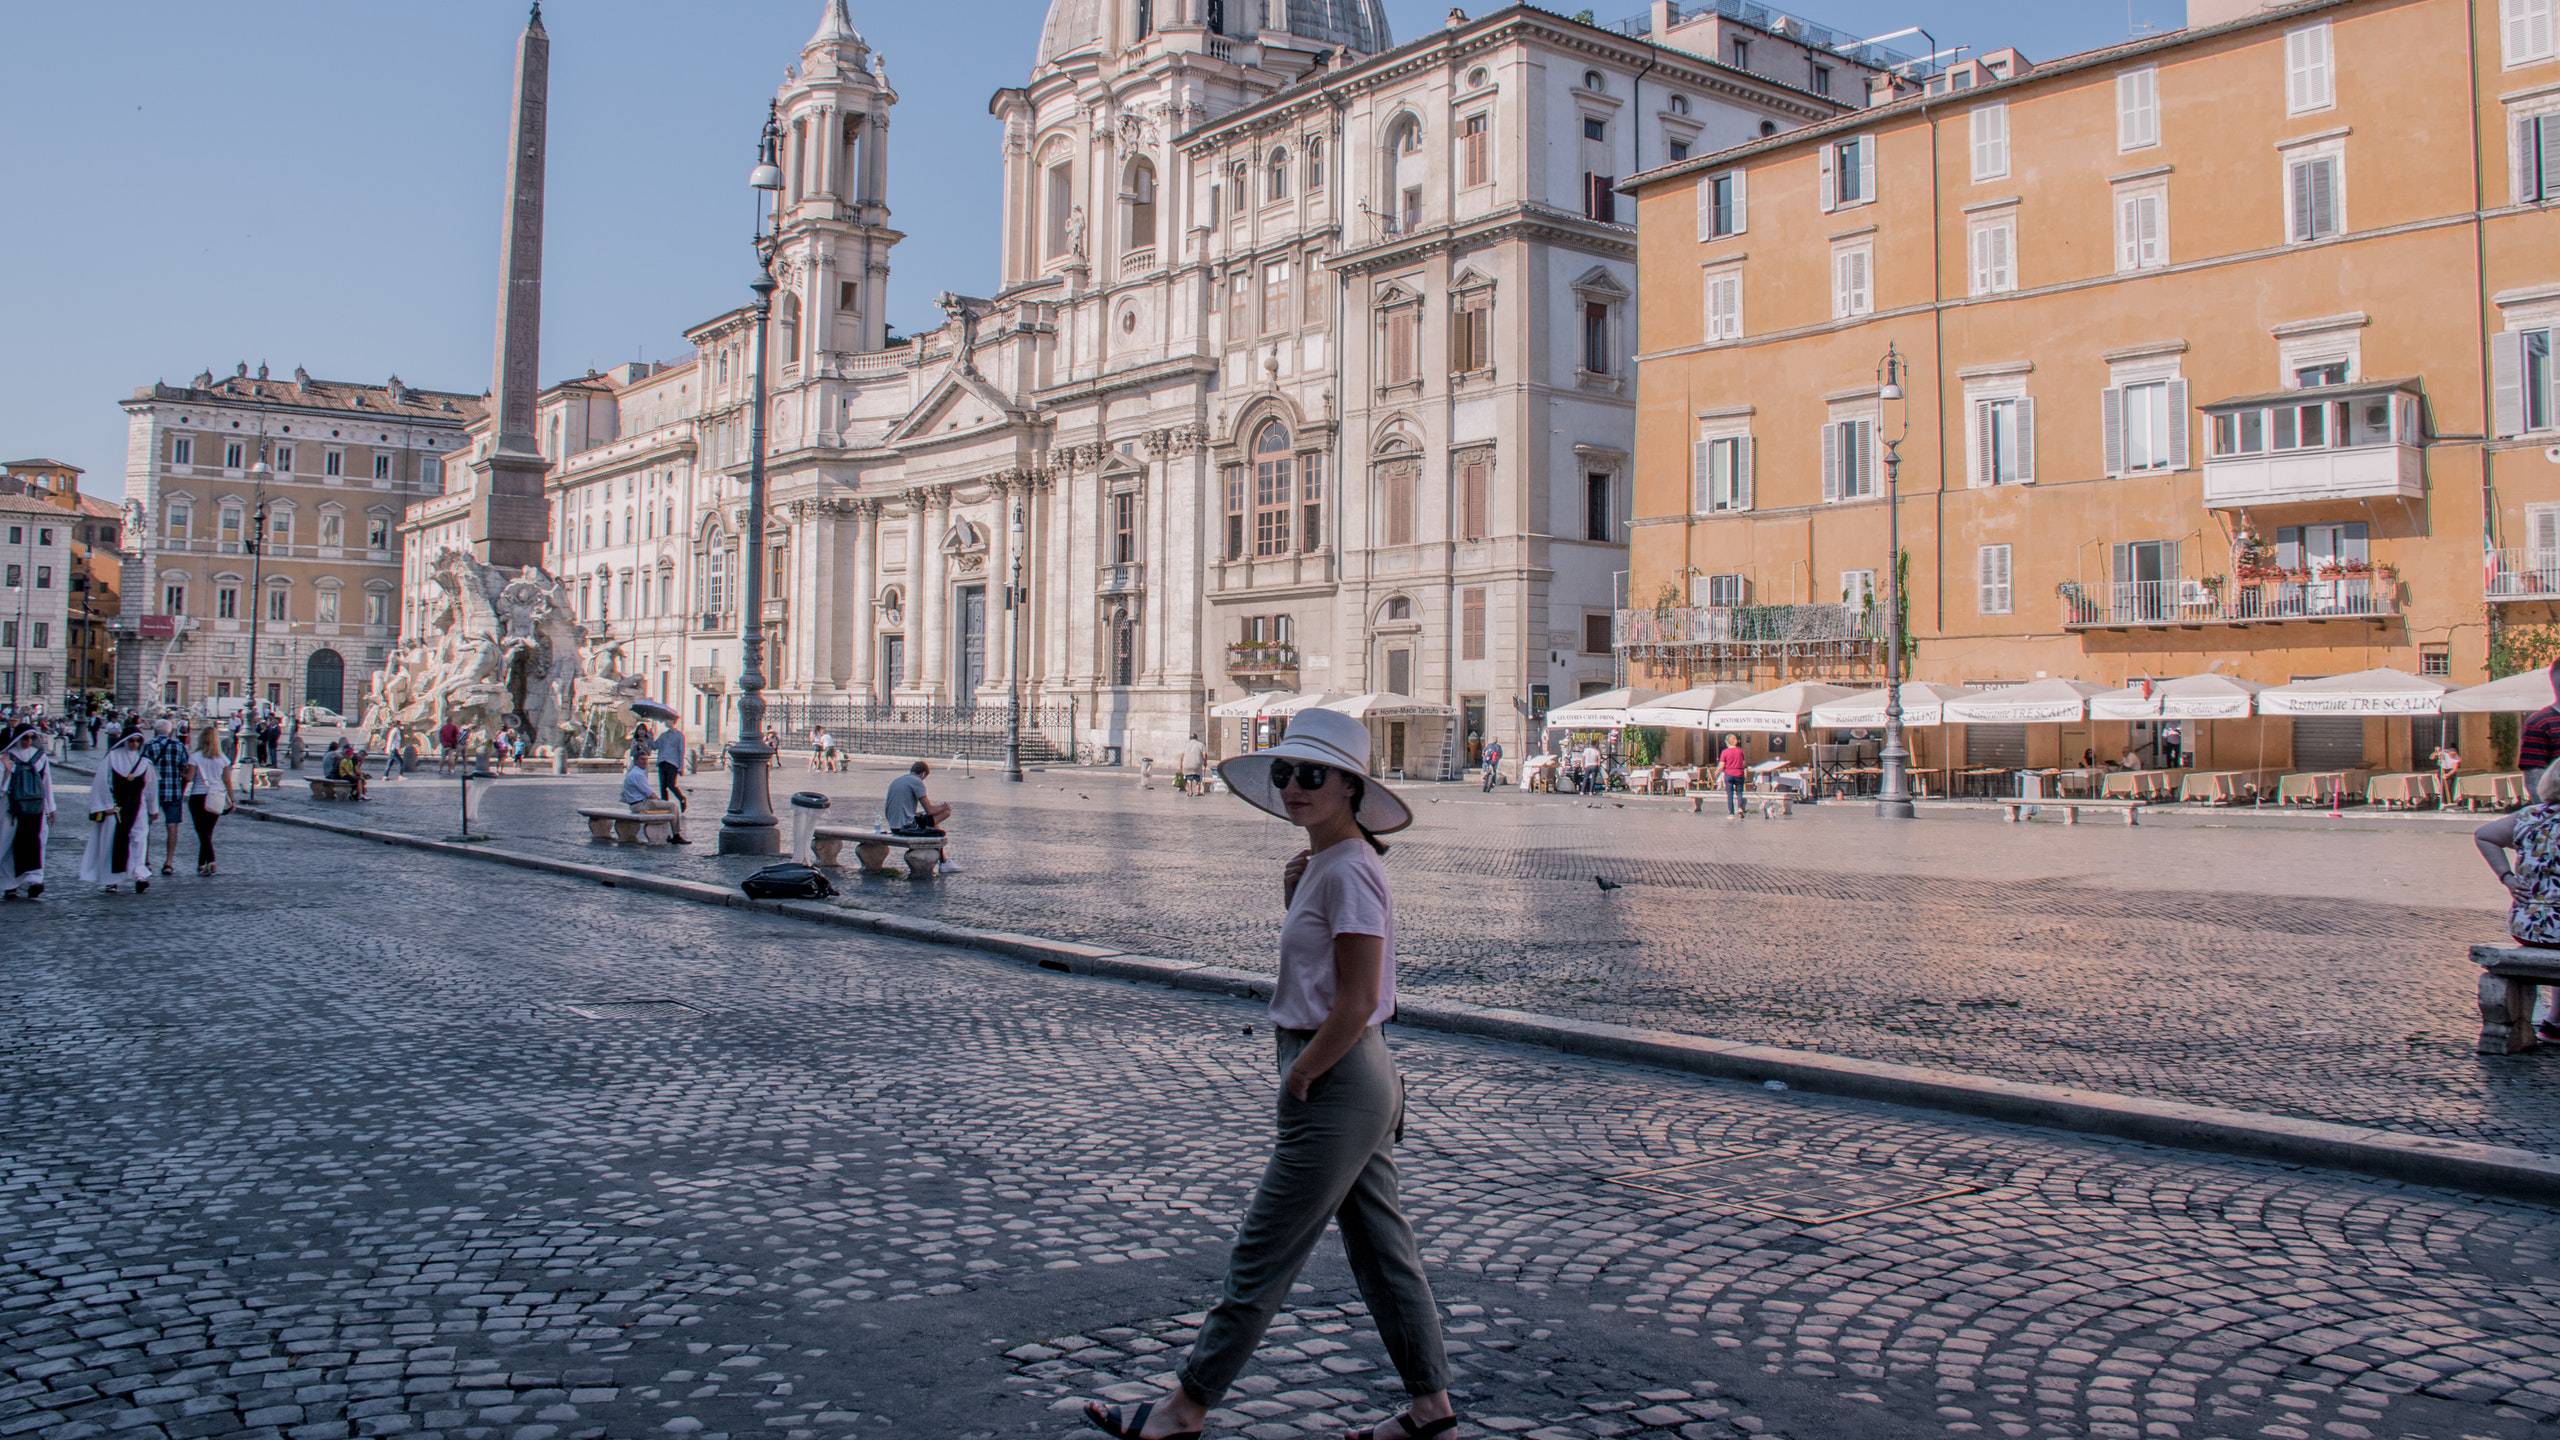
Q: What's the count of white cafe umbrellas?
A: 11